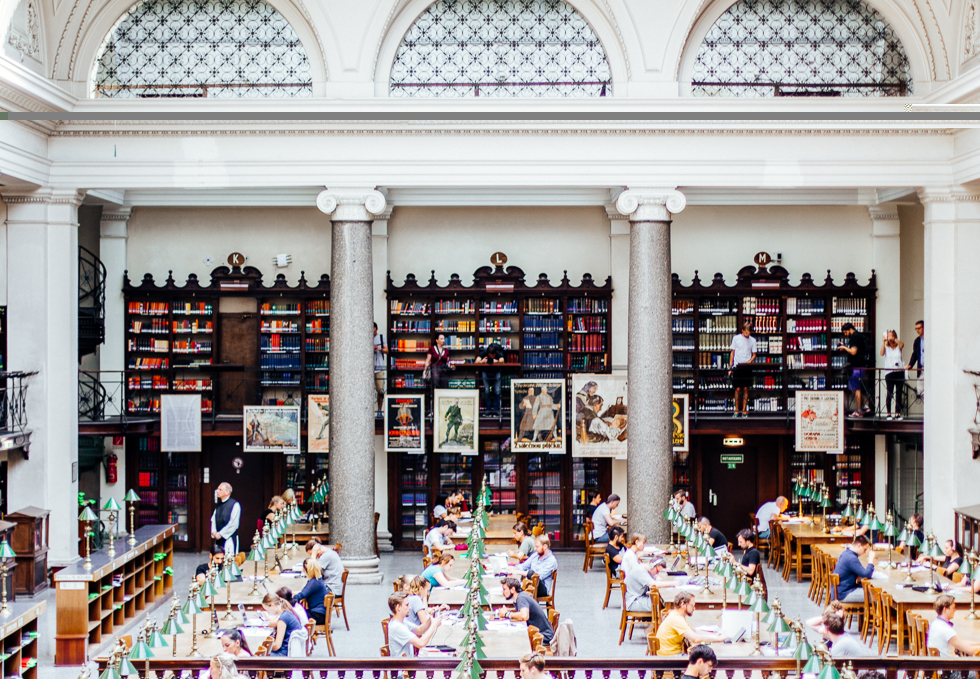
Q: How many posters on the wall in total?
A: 9